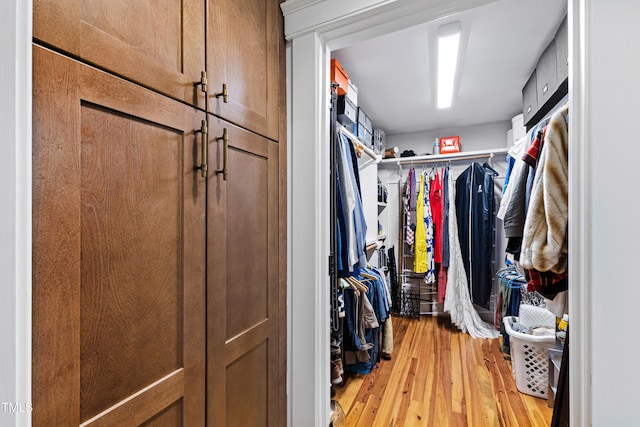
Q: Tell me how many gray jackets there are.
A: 1